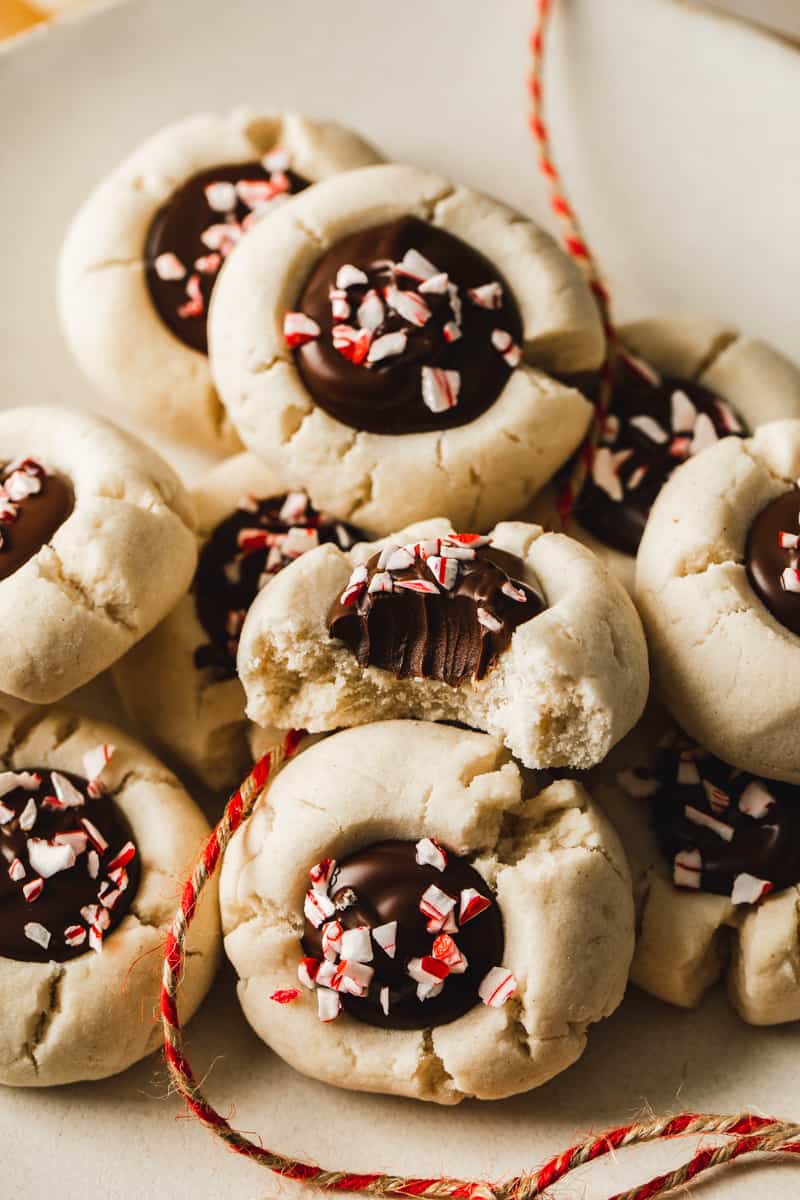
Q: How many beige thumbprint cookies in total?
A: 10